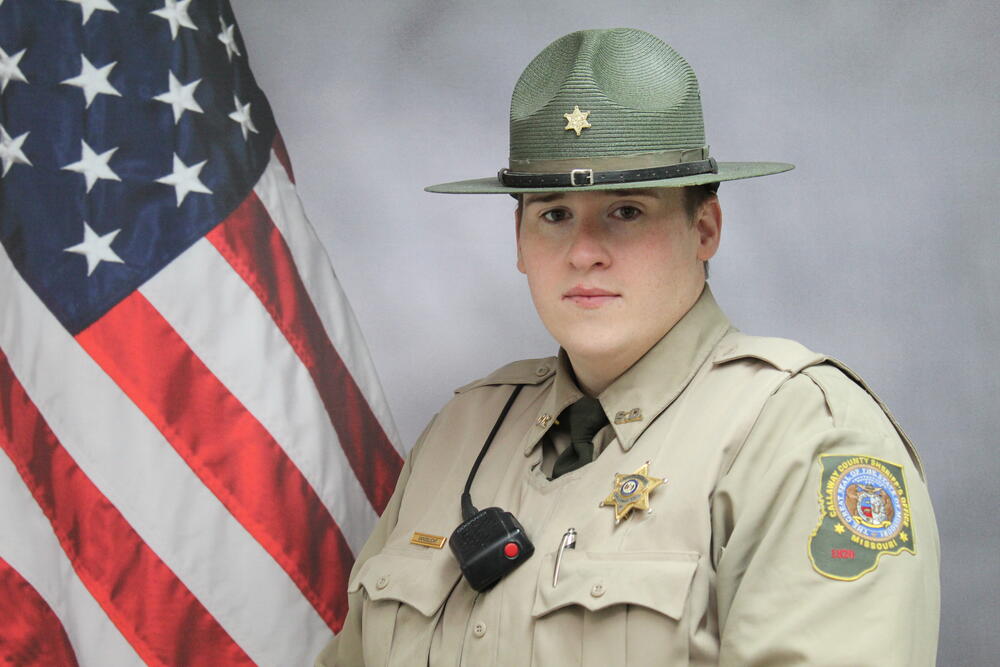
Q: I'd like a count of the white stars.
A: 11